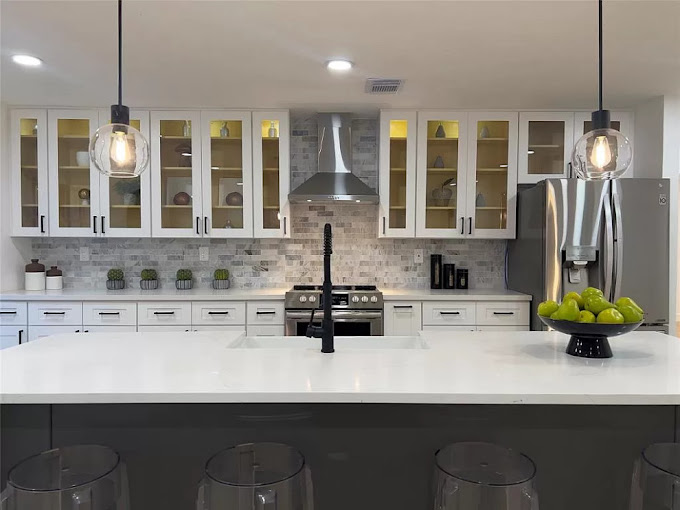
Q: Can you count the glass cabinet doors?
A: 11